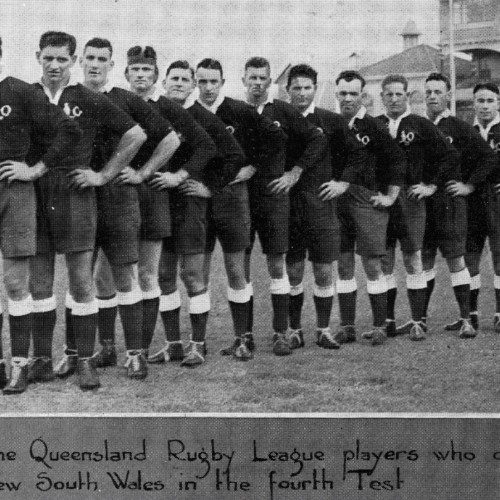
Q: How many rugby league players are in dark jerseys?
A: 12